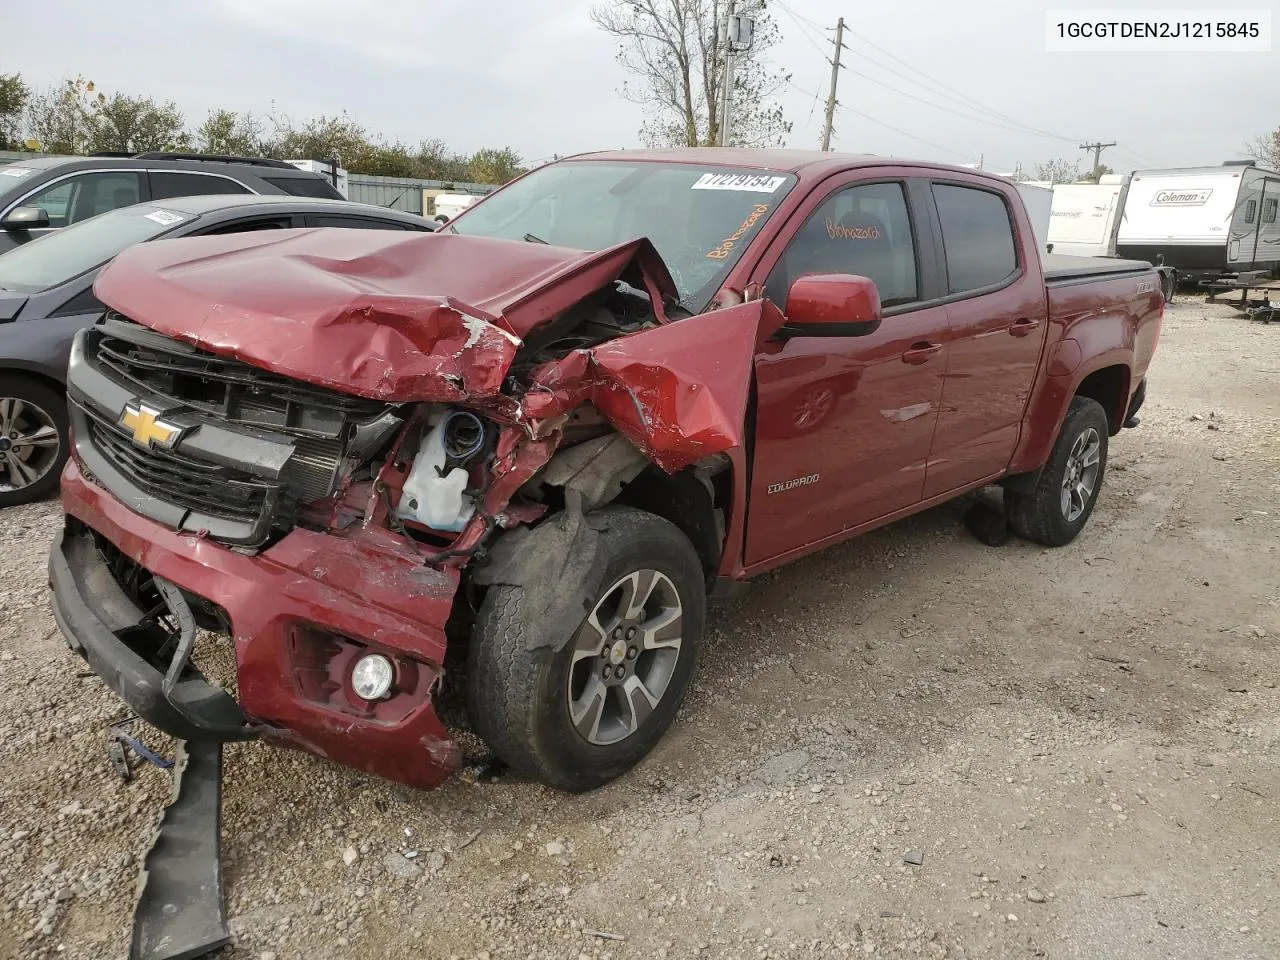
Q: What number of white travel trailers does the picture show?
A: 2